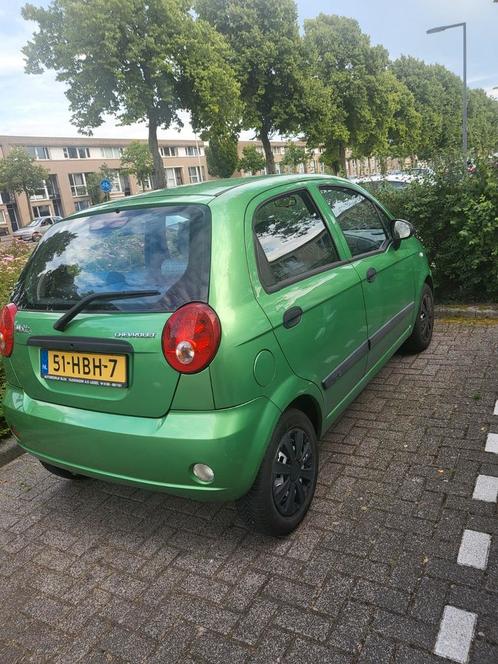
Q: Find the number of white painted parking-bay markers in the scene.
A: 5